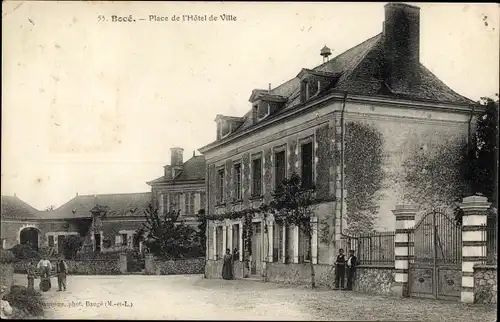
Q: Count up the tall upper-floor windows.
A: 5